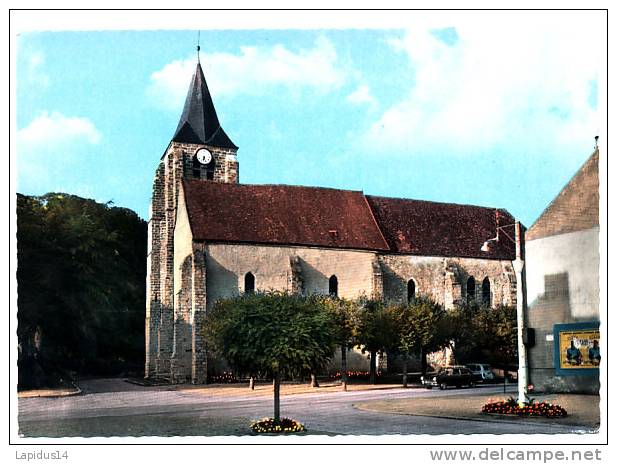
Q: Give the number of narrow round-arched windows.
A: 5